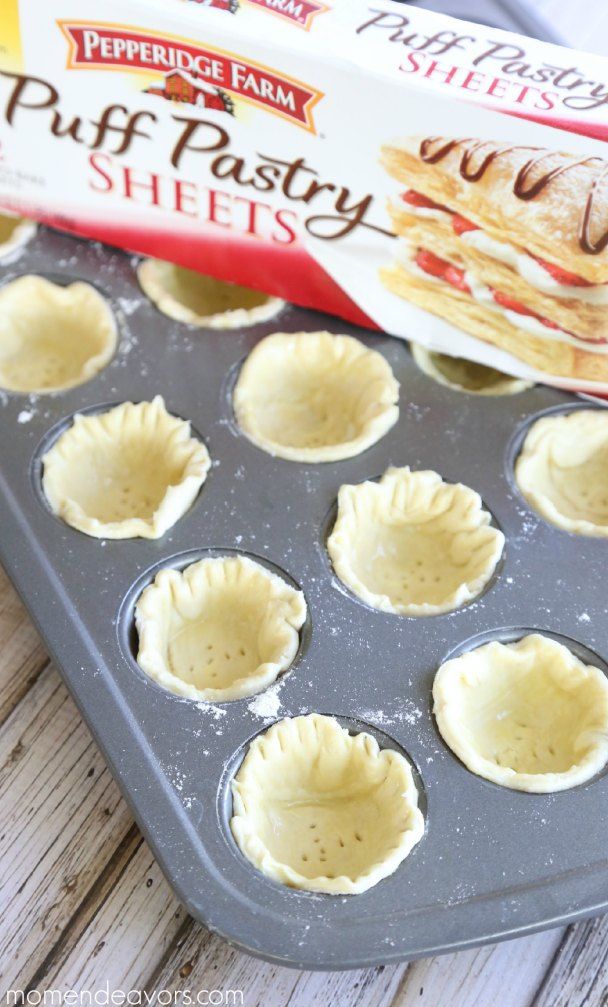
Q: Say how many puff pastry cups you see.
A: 11